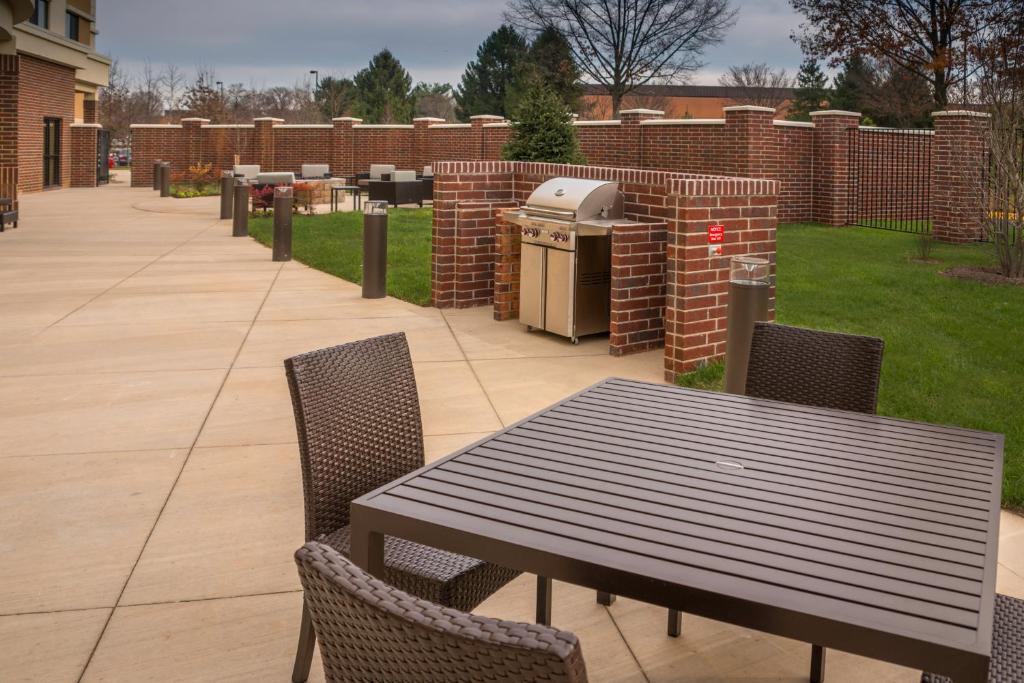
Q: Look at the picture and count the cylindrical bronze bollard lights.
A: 7